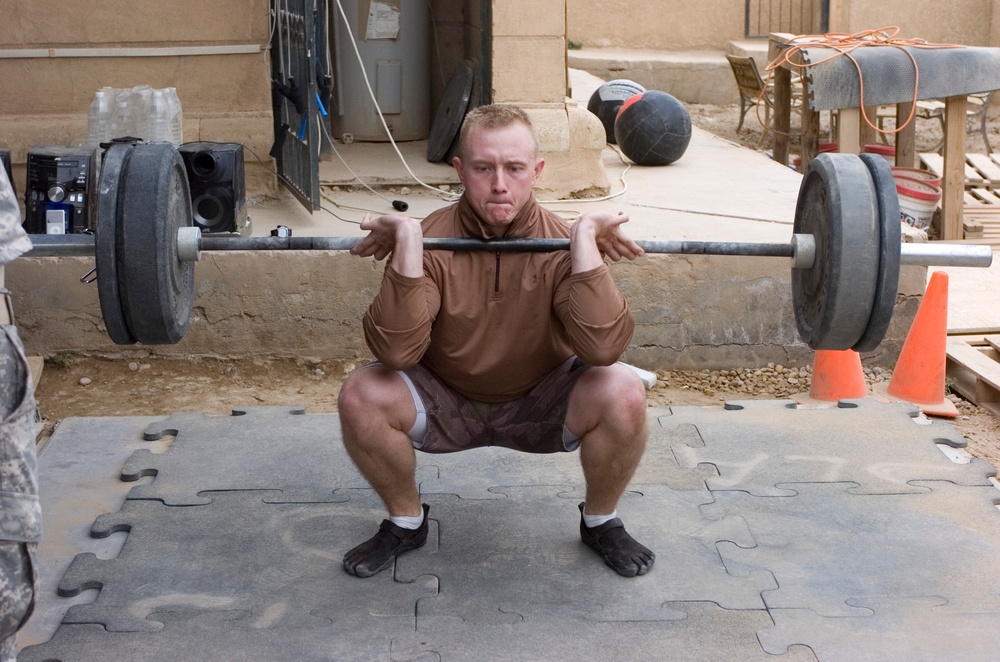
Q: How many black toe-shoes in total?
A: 2